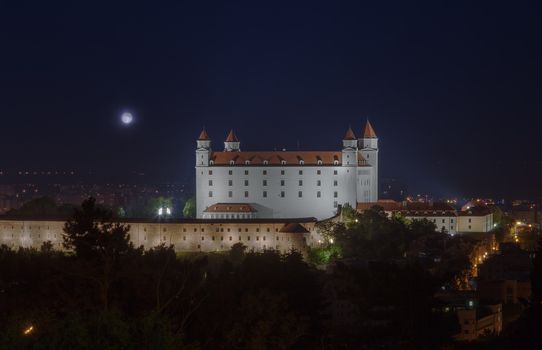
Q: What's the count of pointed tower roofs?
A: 4